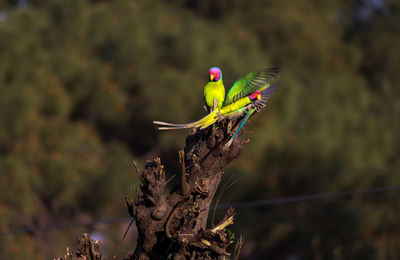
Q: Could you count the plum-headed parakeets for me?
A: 2